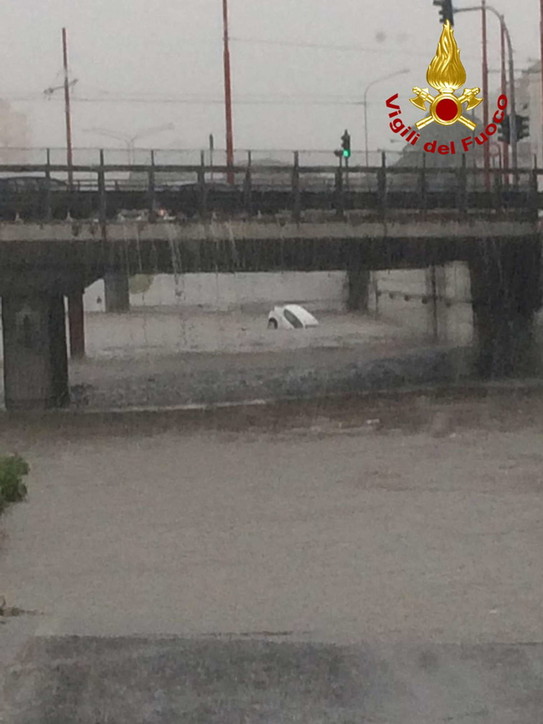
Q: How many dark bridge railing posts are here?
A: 12